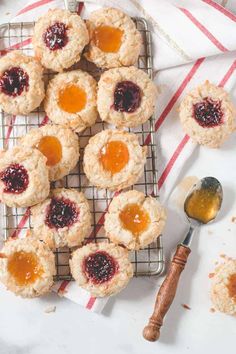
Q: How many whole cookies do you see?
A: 13